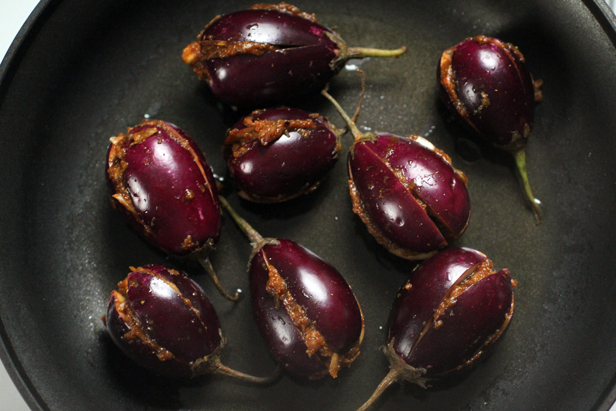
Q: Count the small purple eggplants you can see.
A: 8